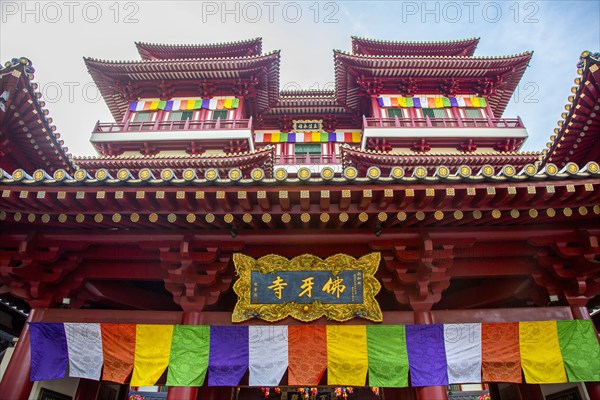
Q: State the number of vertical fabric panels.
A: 15